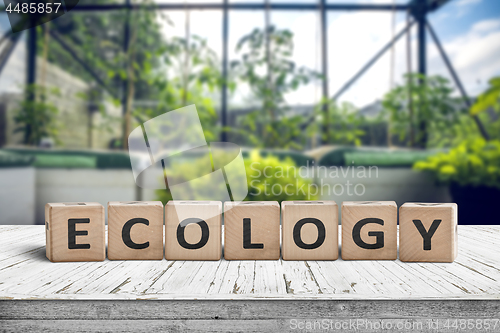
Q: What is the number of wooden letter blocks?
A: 7